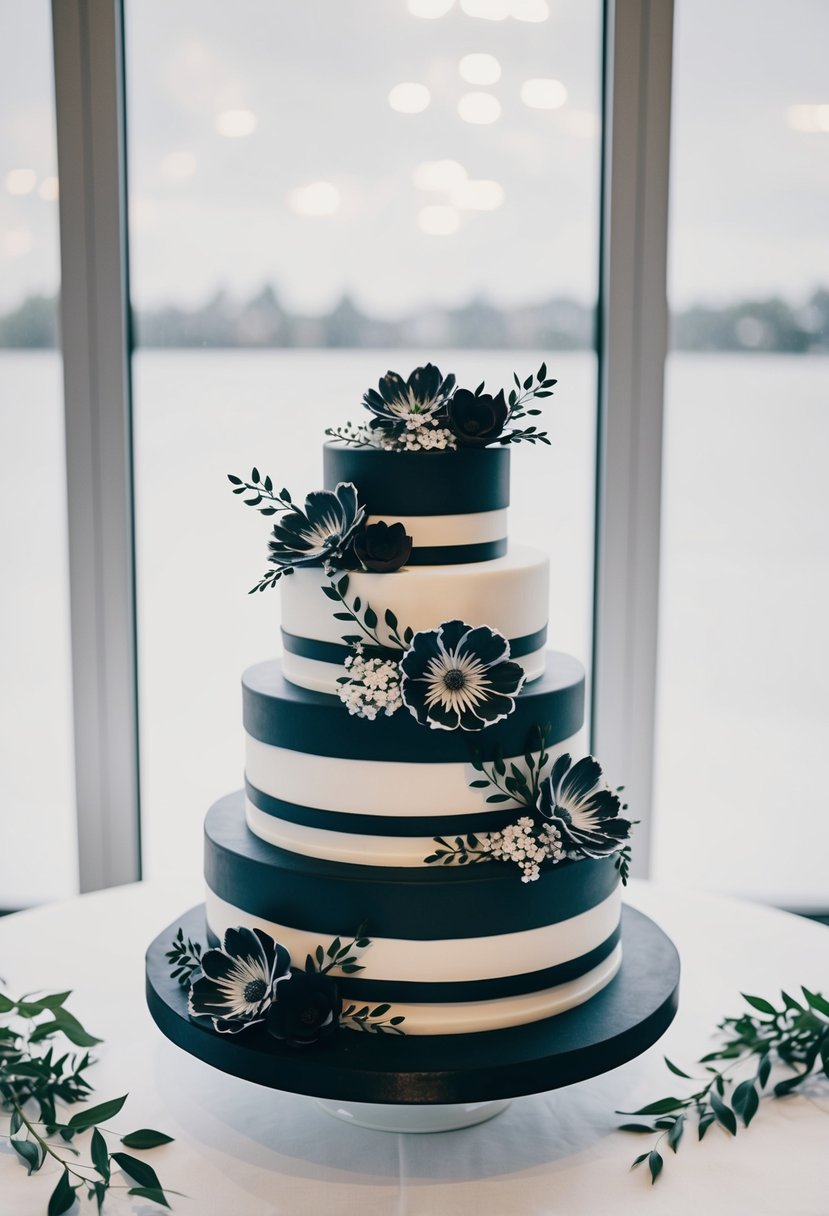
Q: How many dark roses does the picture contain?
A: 3